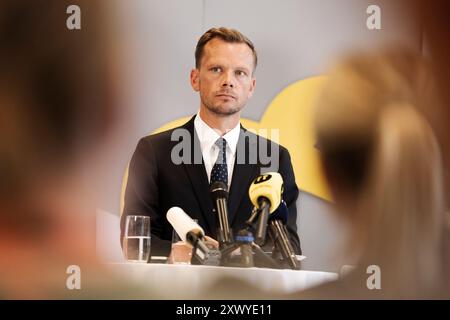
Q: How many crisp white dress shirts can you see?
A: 1